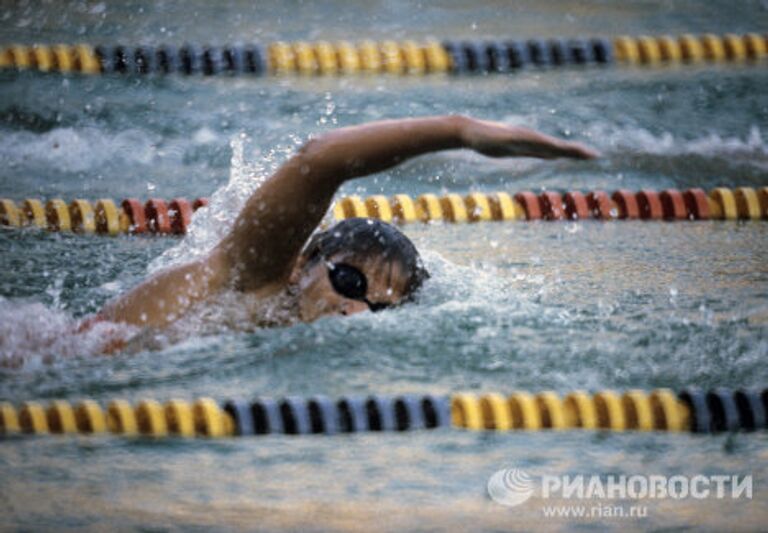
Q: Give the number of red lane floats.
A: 12